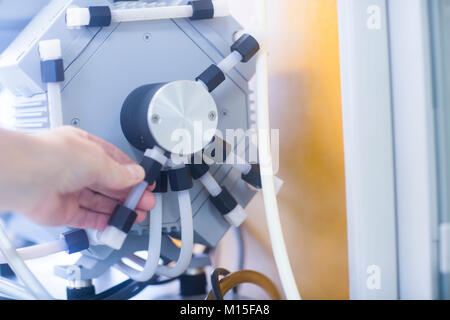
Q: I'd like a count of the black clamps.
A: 14